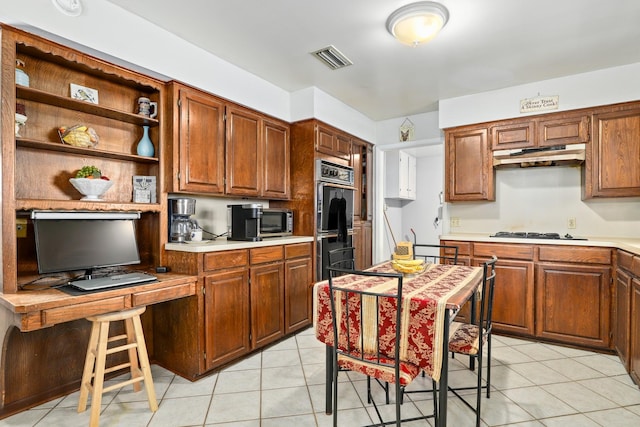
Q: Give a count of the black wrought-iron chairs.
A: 4